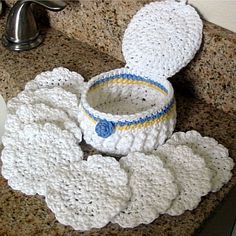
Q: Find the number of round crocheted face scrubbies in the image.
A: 8